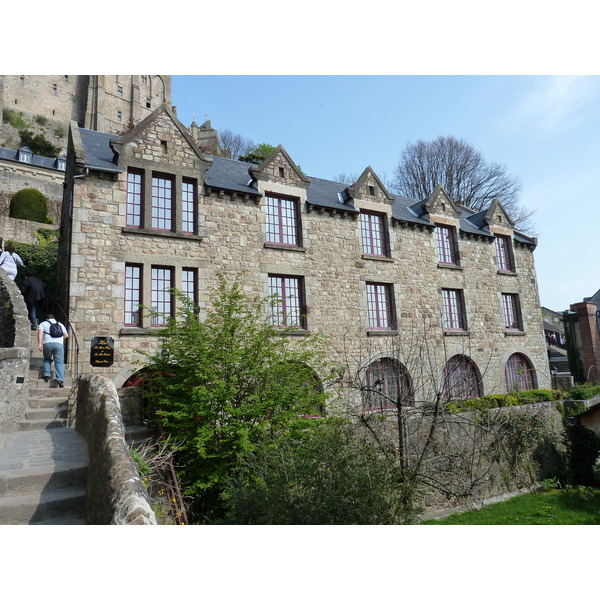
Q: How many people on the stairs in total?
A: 3